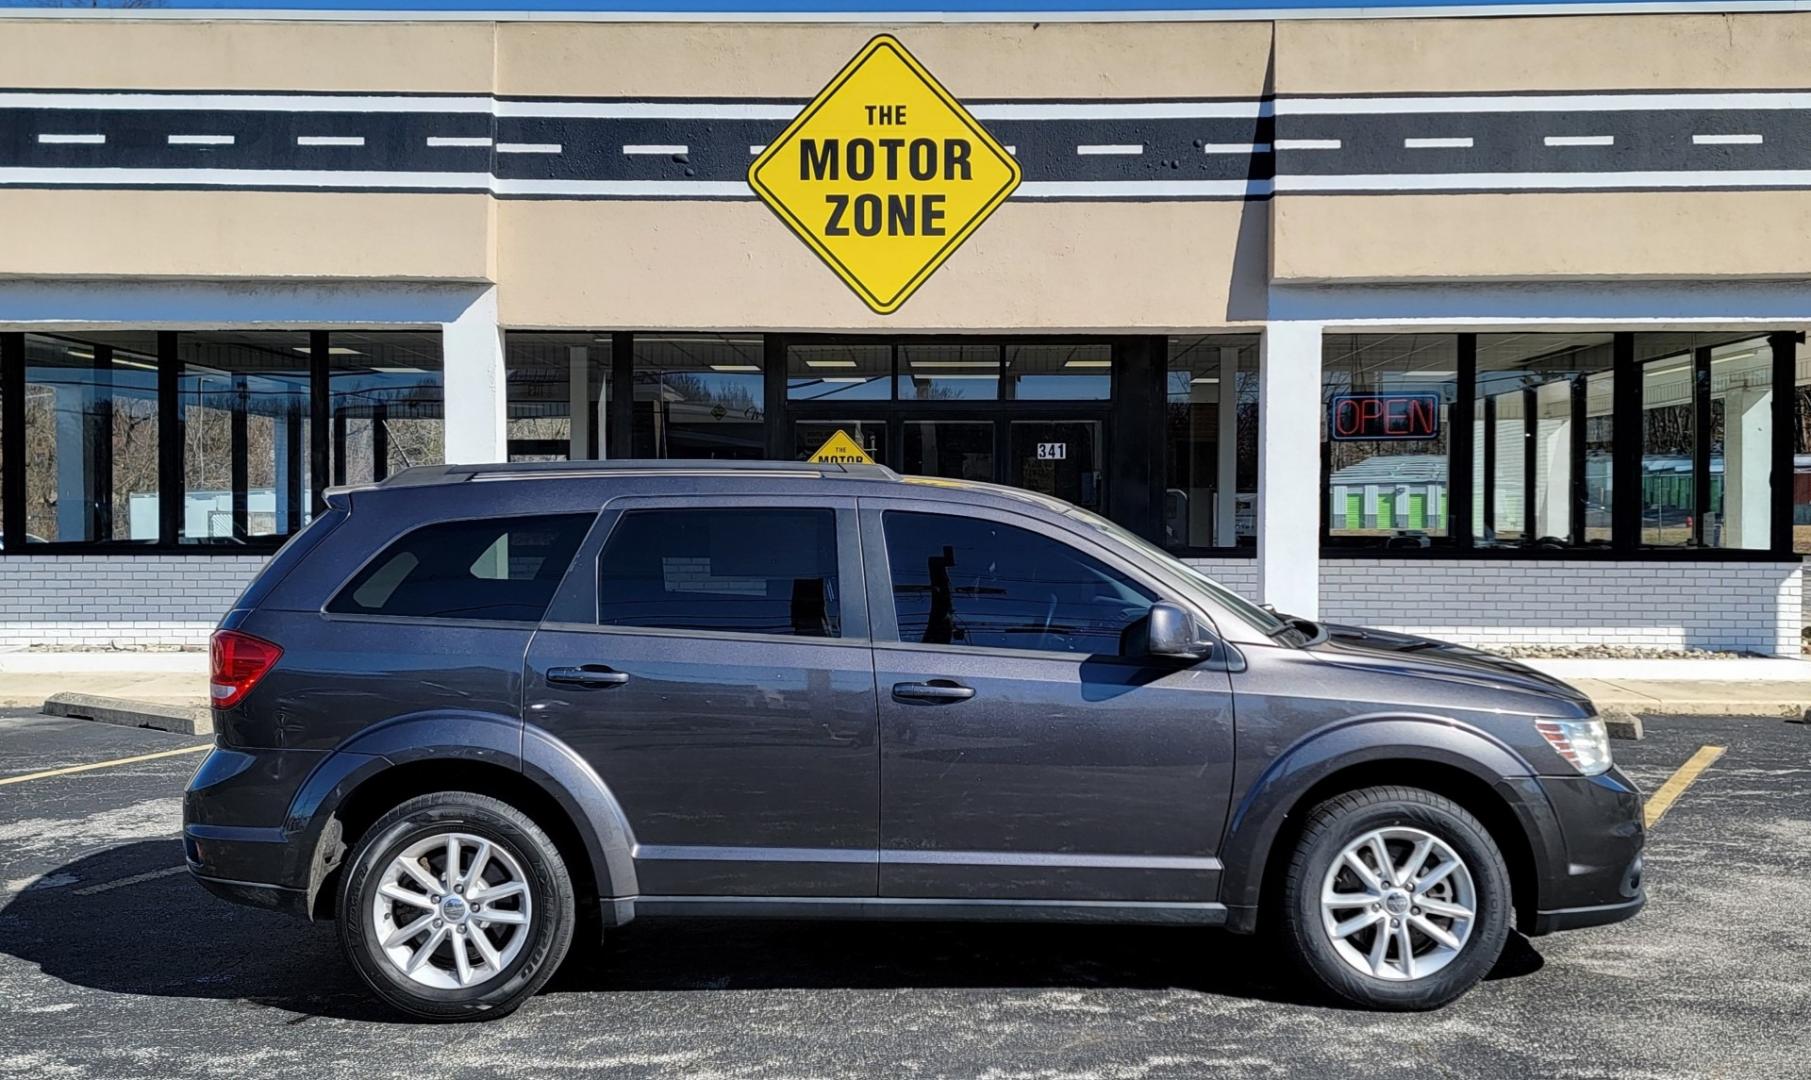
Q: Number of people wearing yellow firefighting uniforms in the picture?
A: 0